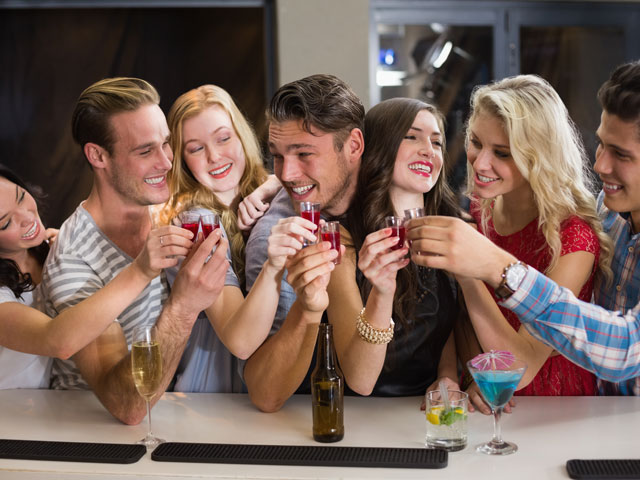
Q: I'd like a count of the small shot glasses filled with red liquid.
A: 6